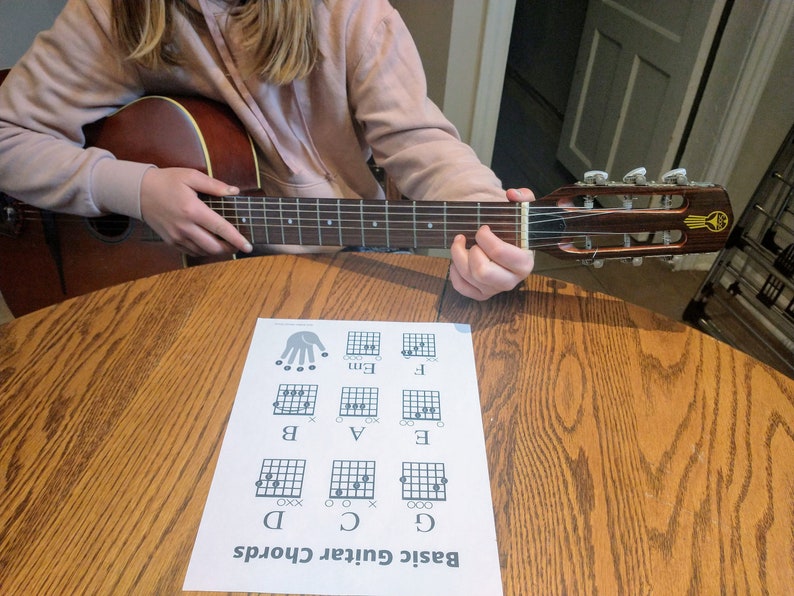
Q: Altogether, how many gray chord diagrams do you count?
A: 8